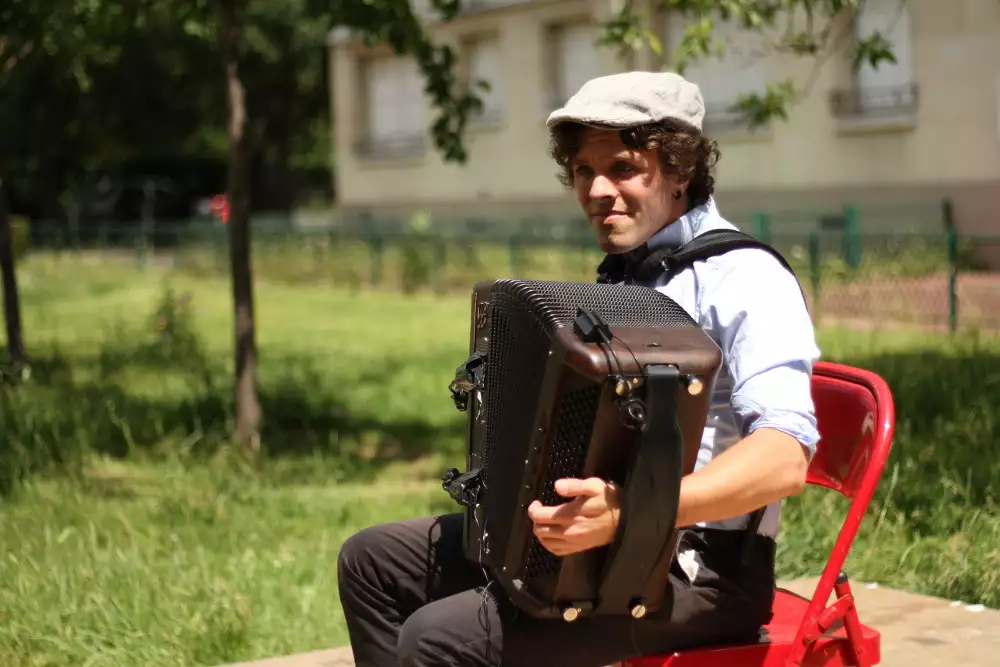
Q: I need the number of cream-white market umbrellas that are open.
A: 0